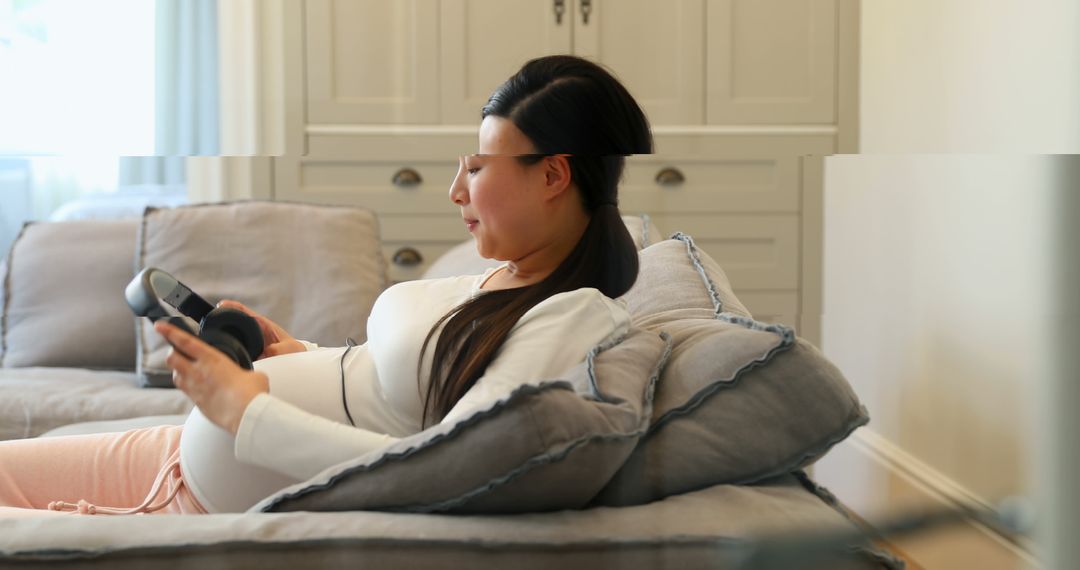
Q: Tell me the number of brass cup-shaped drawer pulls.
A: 3